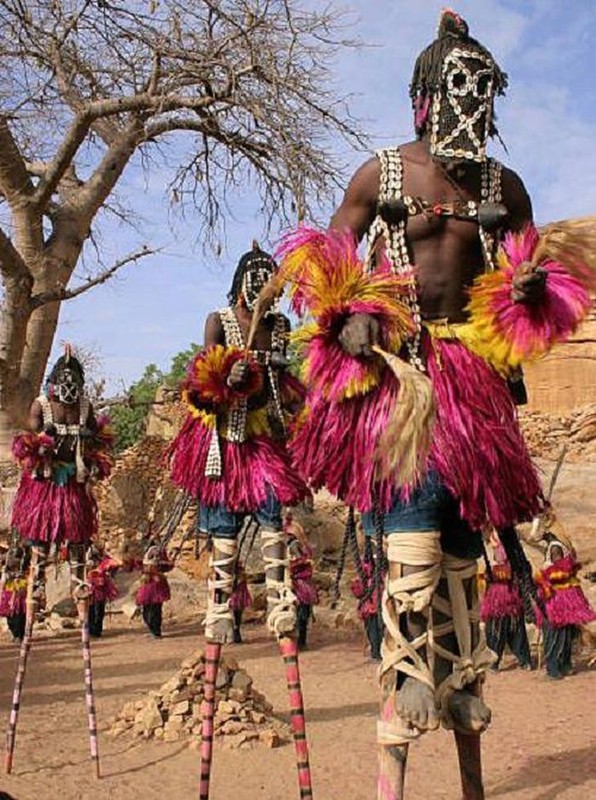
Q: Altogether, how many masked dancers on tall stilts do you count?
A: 3